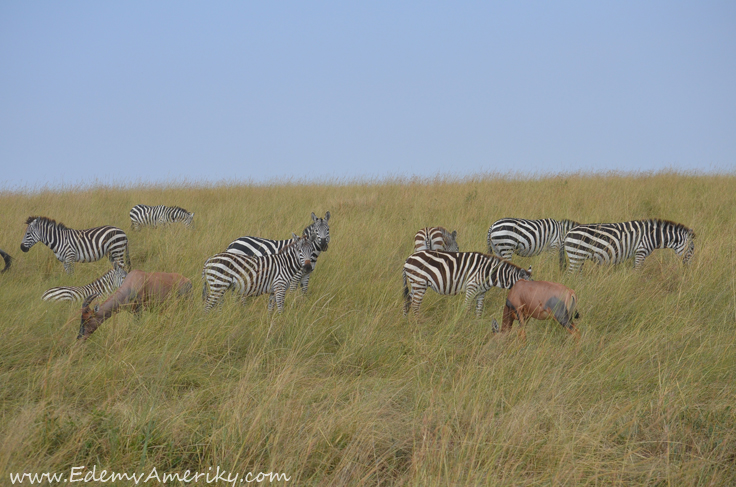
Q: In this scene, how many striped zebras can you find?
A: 9